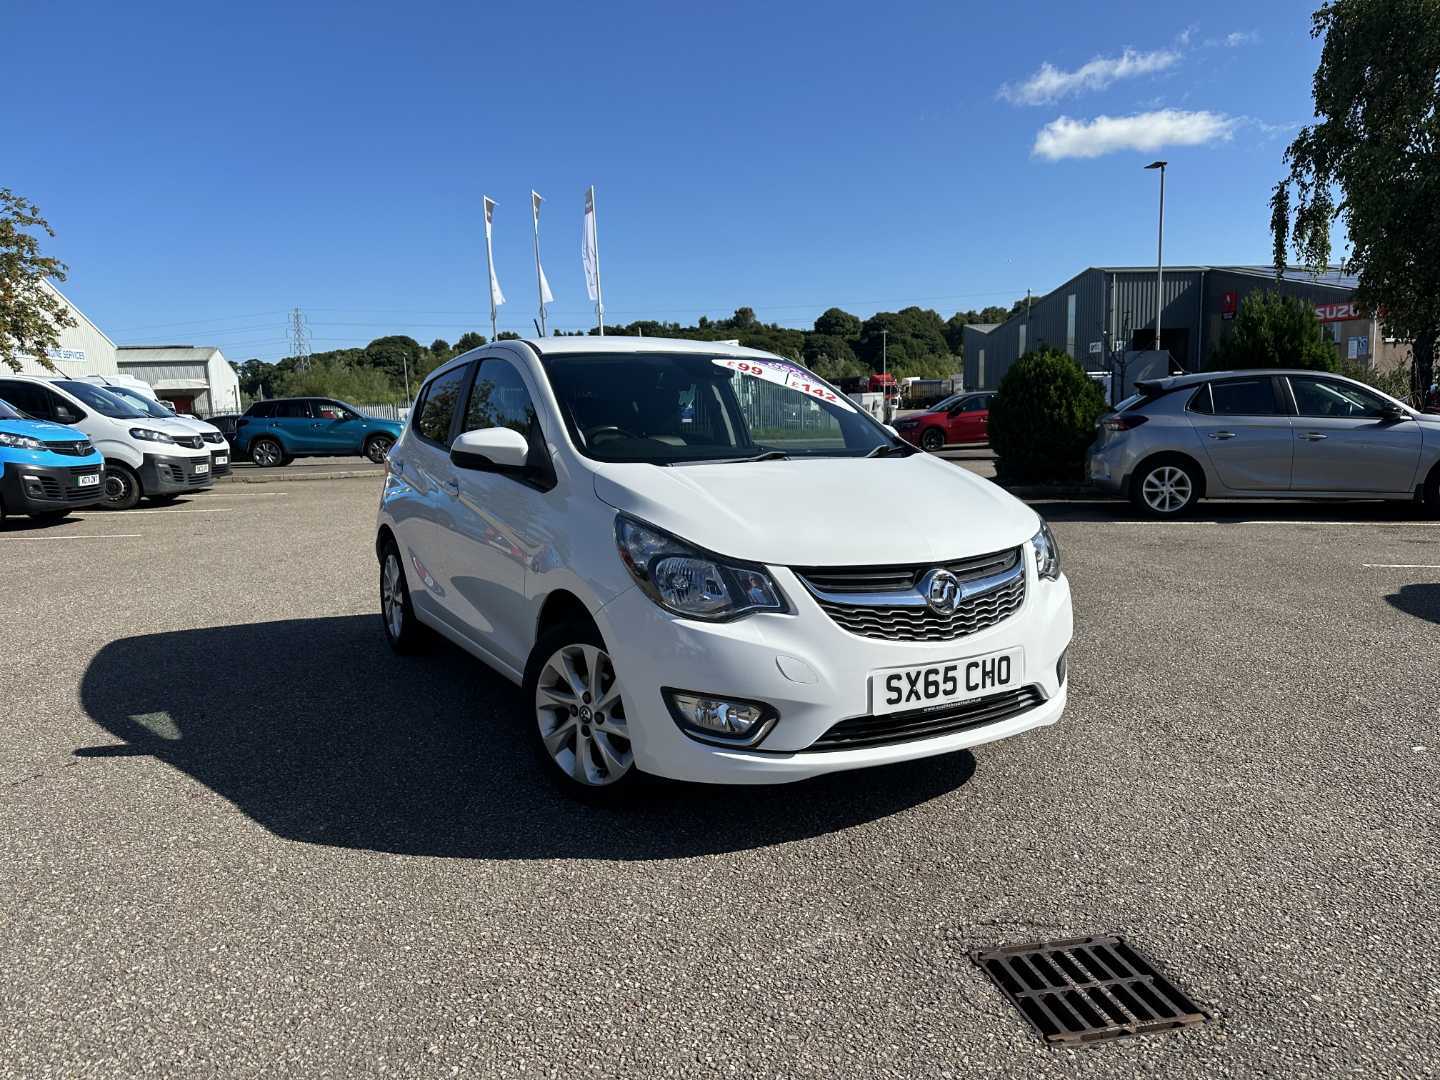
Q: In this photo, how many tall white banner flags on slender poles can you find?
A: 3